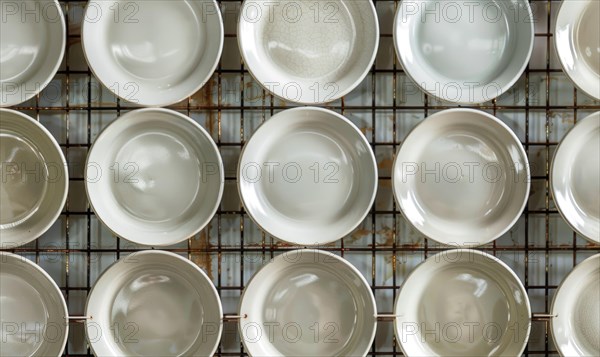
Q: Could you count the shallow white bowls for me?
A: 15